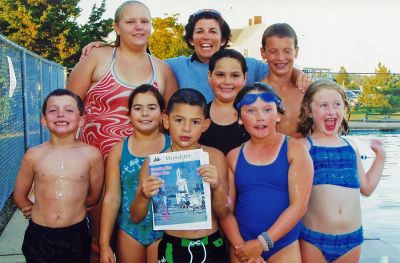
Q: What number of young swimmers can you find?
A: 8